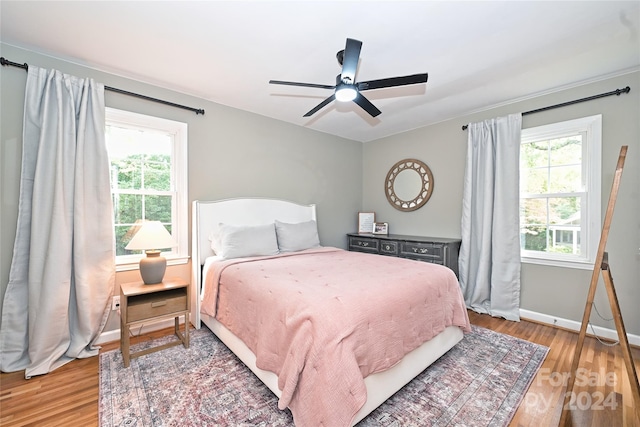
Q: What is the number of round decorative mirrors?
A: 1